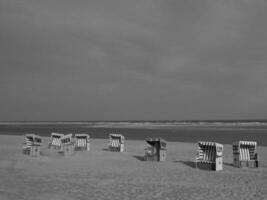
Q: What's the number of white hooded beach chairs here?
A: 8